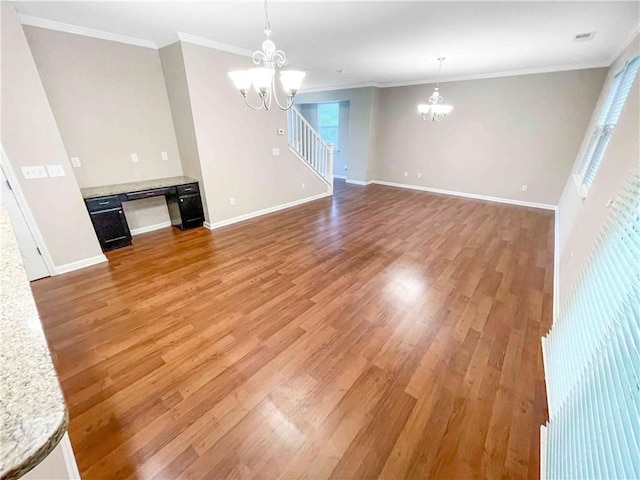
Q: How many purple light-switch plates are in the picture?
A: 0